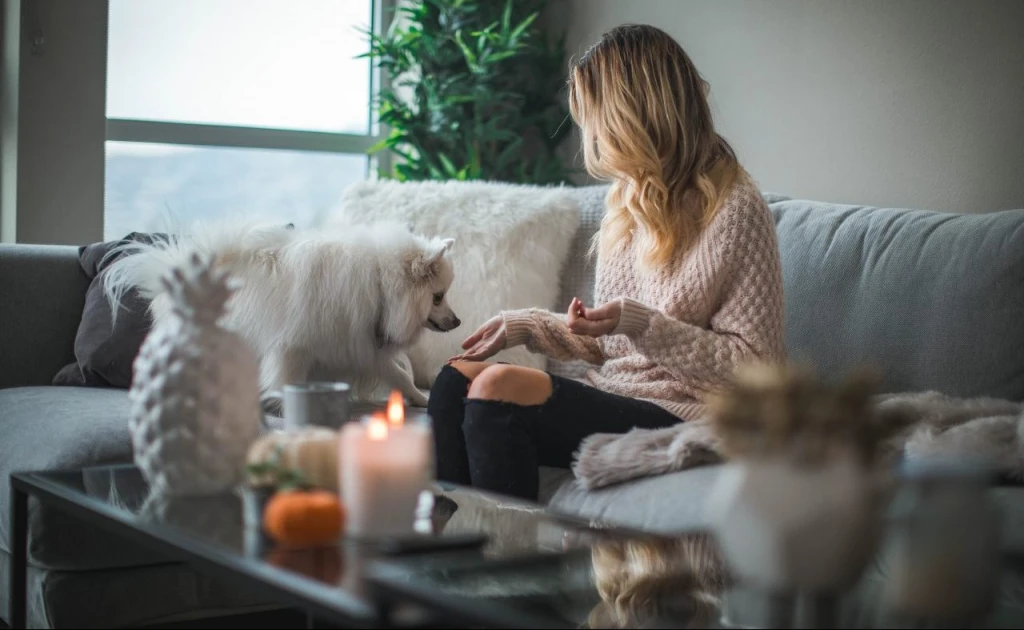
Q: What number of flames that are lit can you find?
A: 2